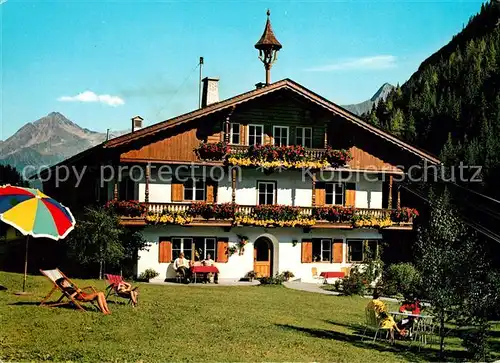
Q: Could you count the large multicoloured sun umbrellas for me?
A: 1